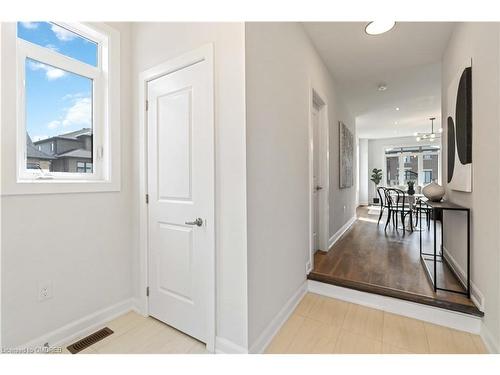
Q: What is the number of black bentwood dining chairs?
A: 3